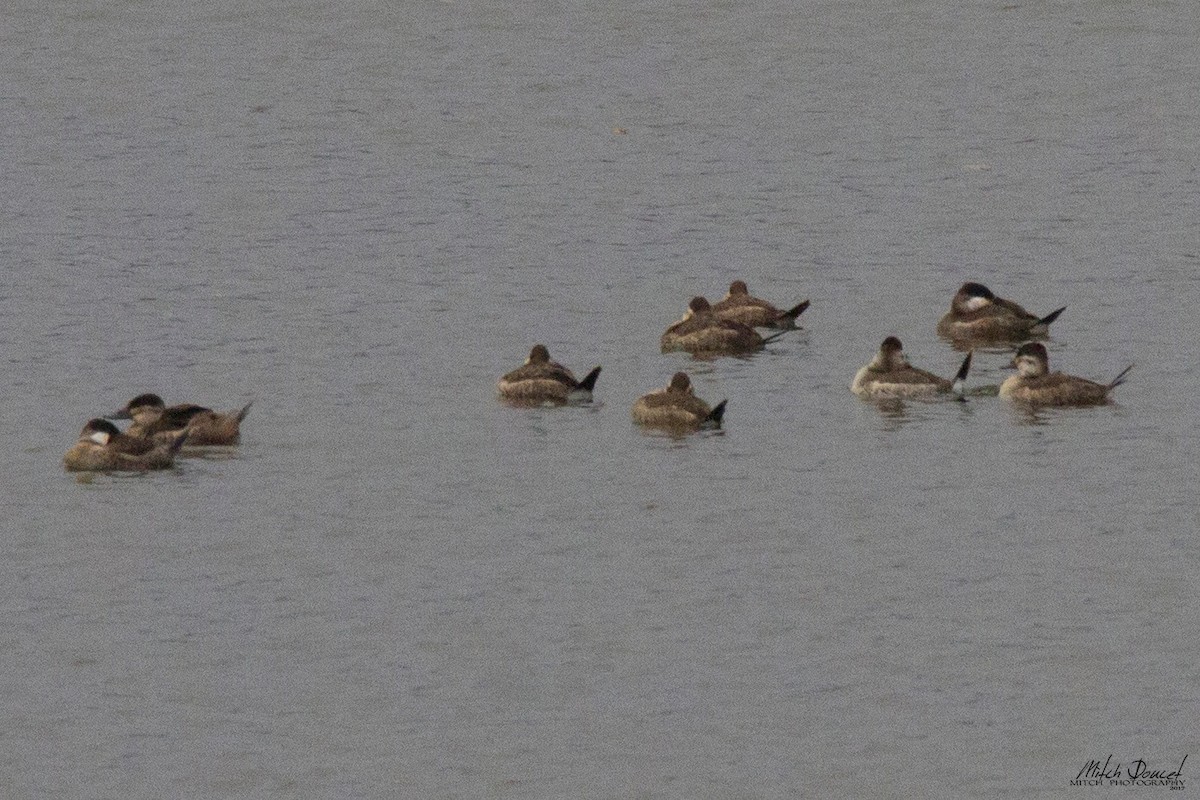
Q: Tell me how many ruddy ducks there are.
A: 9